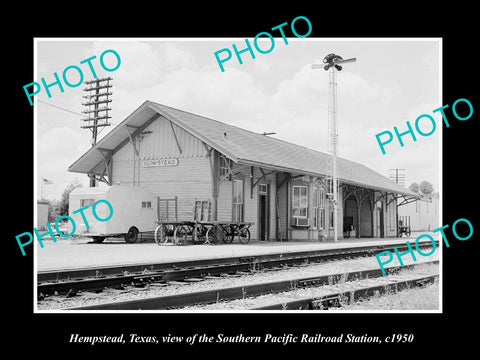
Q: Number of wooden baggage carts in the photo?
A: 2